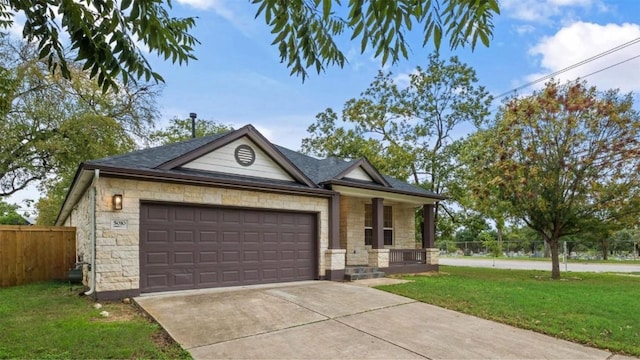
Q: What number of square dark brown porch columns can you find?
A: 3